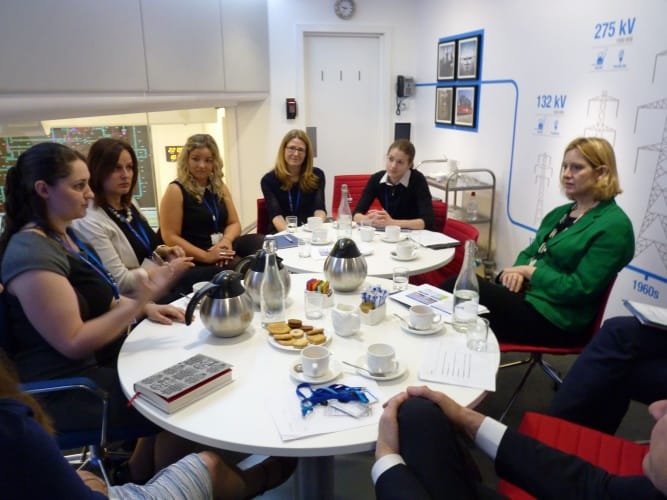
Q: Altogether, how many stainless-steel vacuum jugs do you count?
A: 3